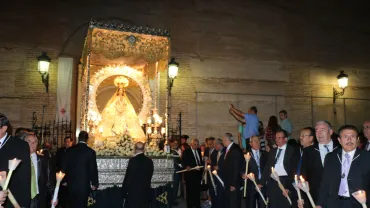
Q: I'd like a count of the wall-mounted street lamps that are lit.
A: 3